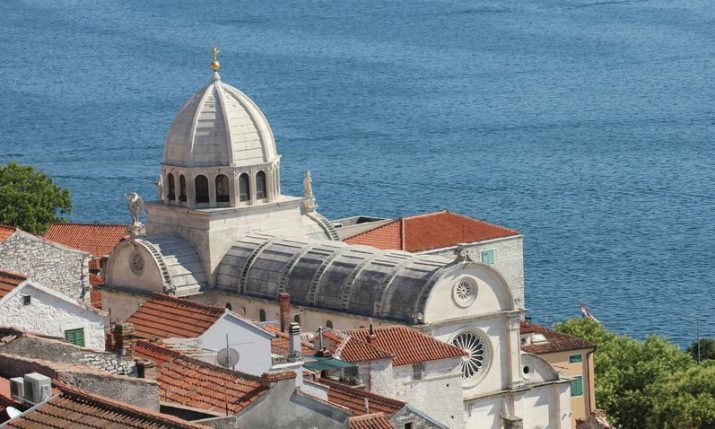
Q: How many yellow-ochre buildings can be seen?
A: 1